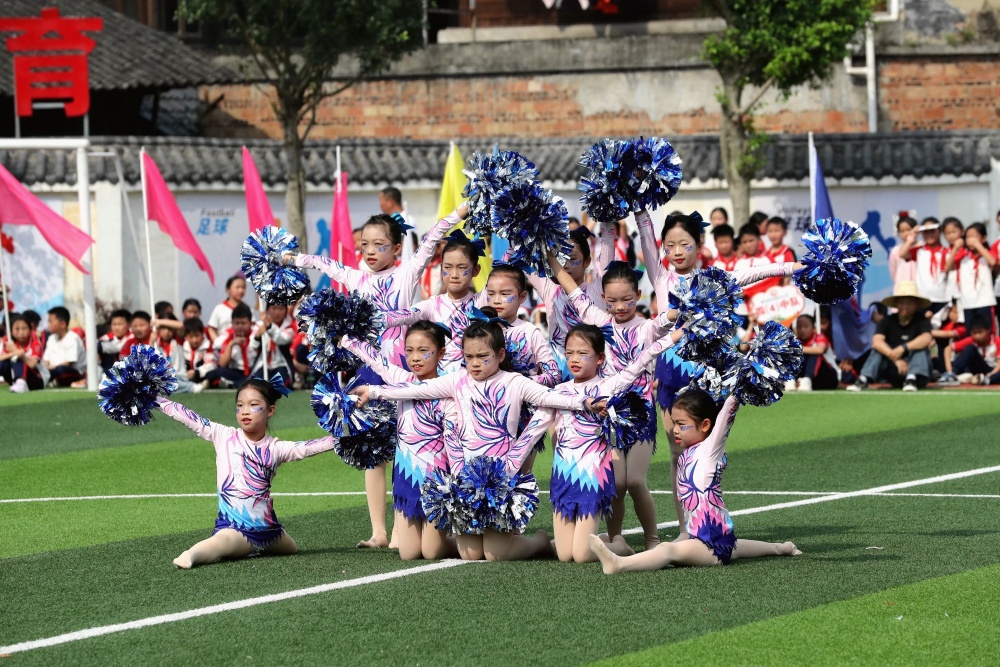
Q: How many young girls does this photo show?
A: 11